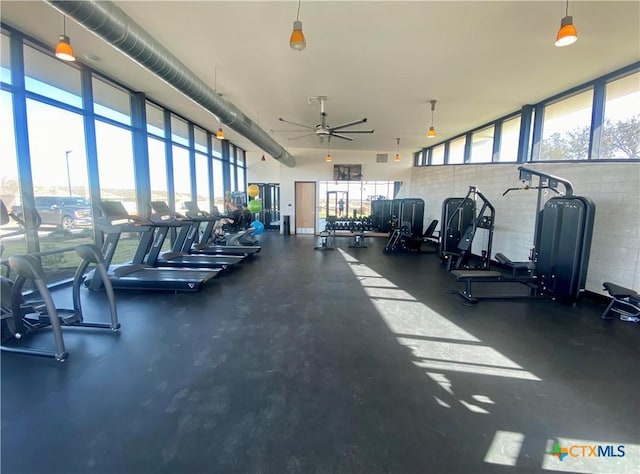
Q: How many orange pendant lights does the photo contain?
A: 8